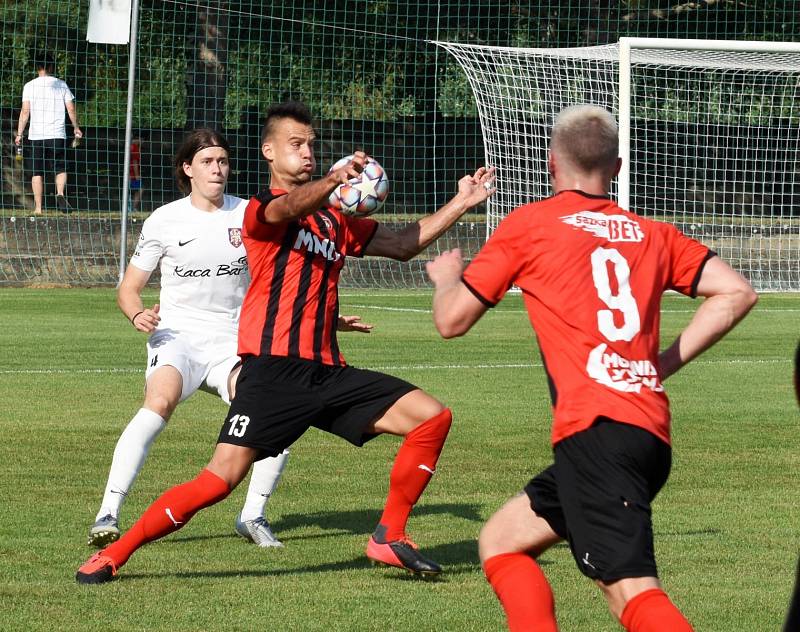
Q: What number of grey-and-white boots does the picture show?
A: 2